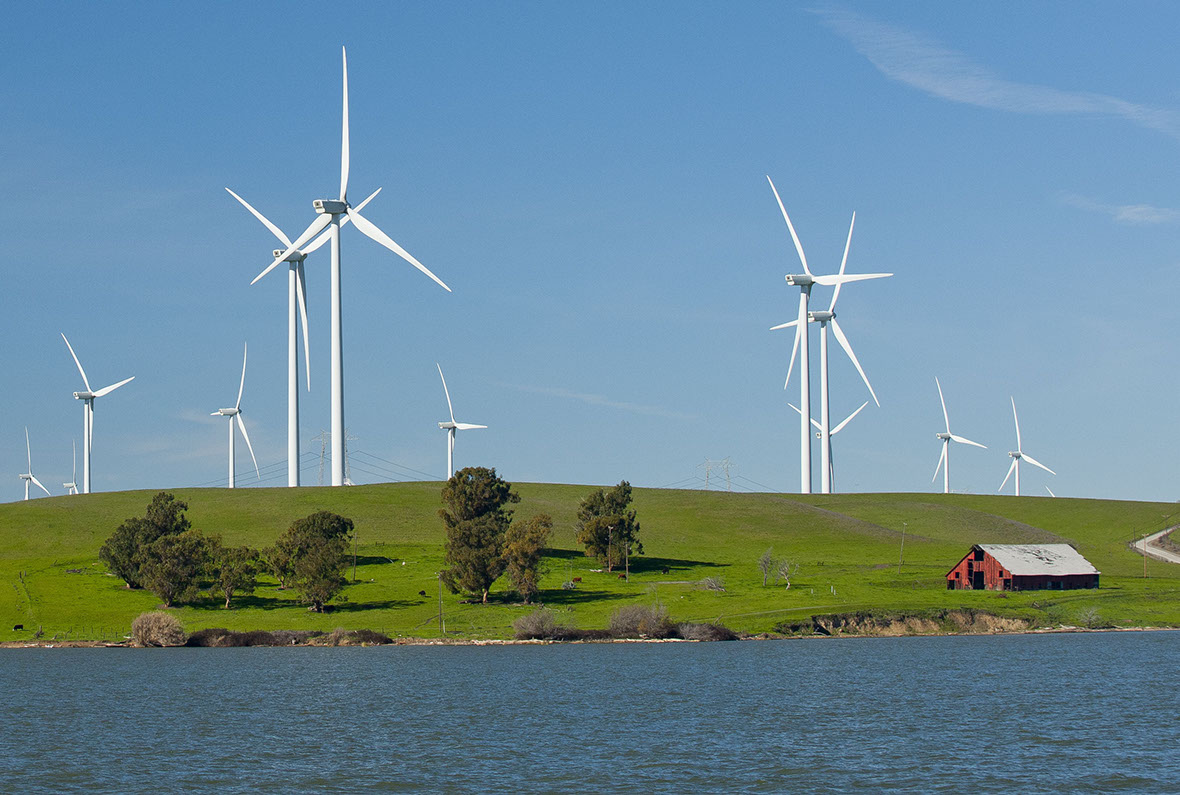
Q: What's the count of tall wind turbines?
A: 4